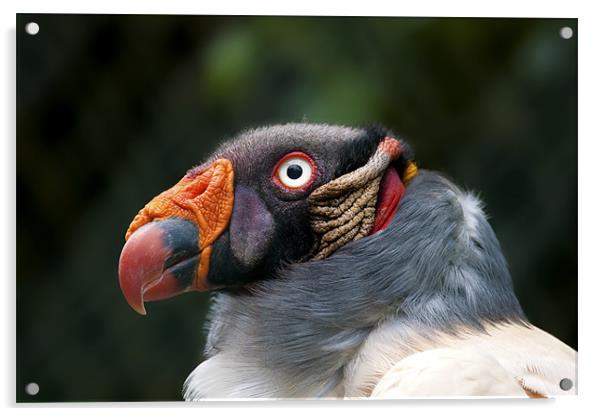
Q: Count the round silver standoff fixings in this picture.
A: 4